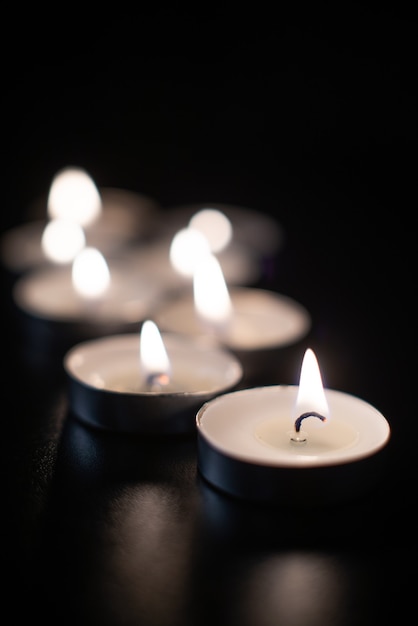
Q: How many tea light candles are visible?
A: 8